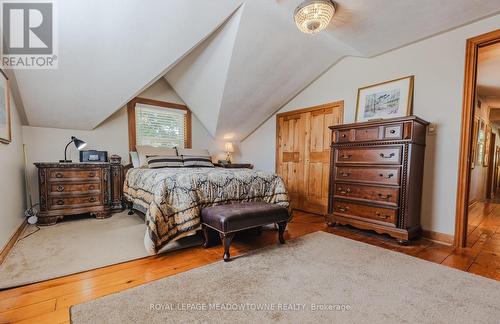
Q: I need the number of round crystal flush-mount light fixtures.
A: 1